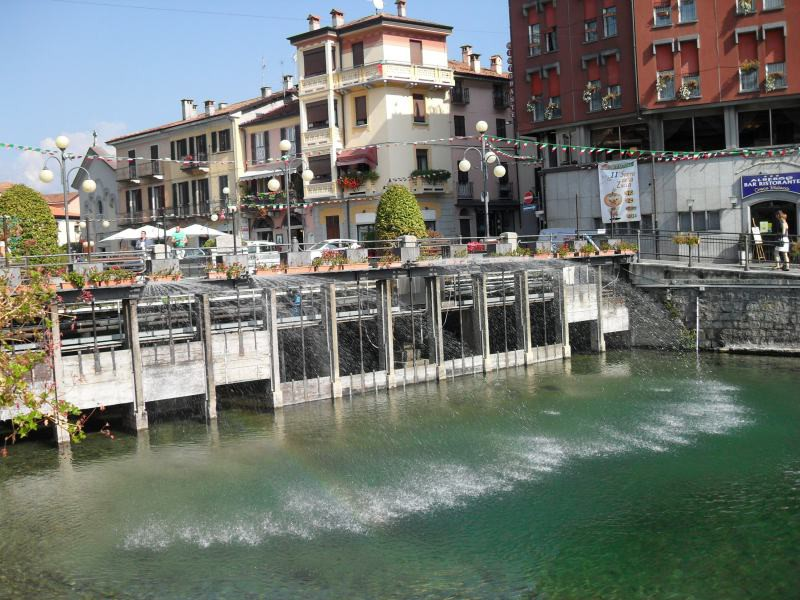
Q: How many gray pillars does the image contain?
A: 11